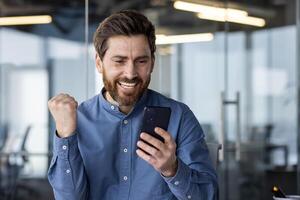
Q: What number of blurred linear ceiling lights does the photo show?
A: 4